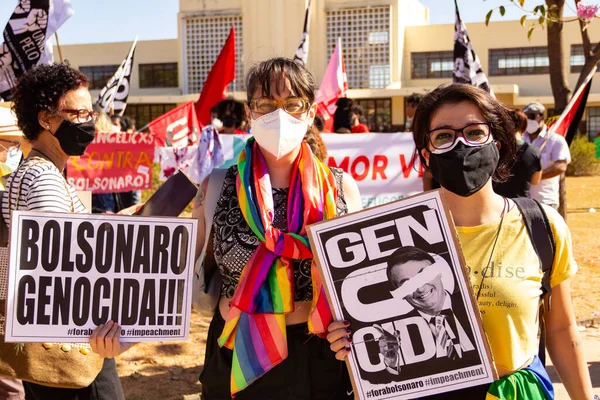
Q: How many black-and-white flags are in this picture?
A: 4